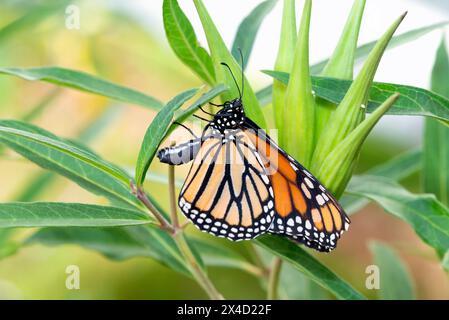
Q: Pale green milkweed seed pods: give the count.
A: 6